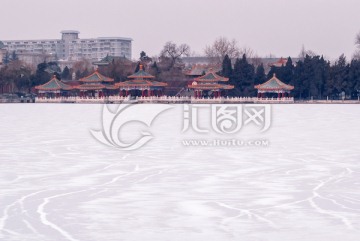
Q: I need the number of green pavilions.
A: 5